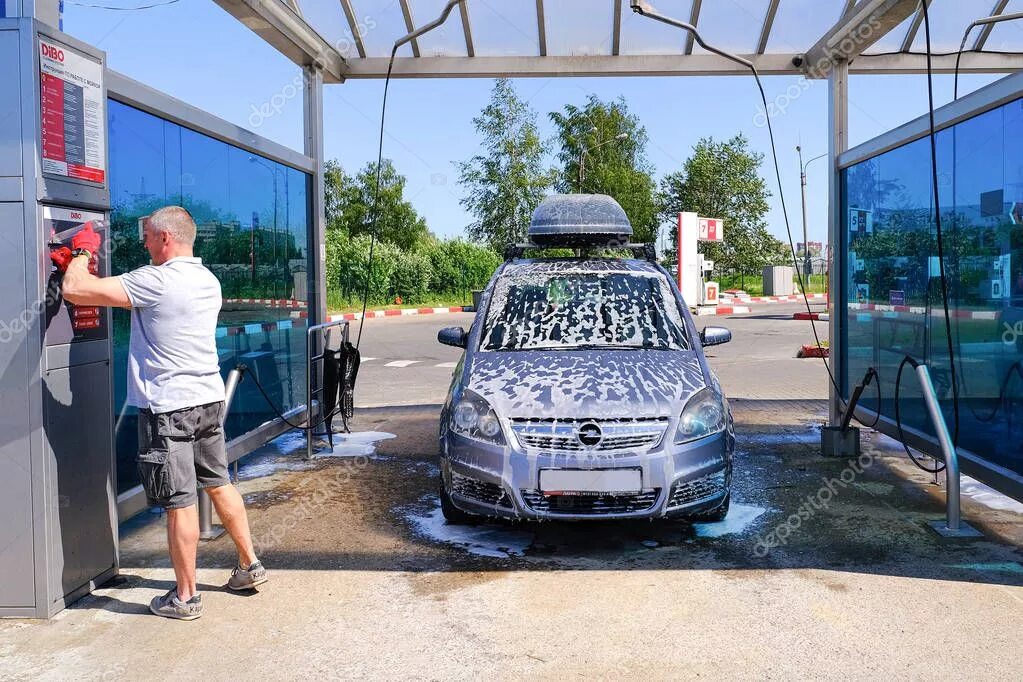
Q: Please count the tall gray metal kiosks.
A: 1